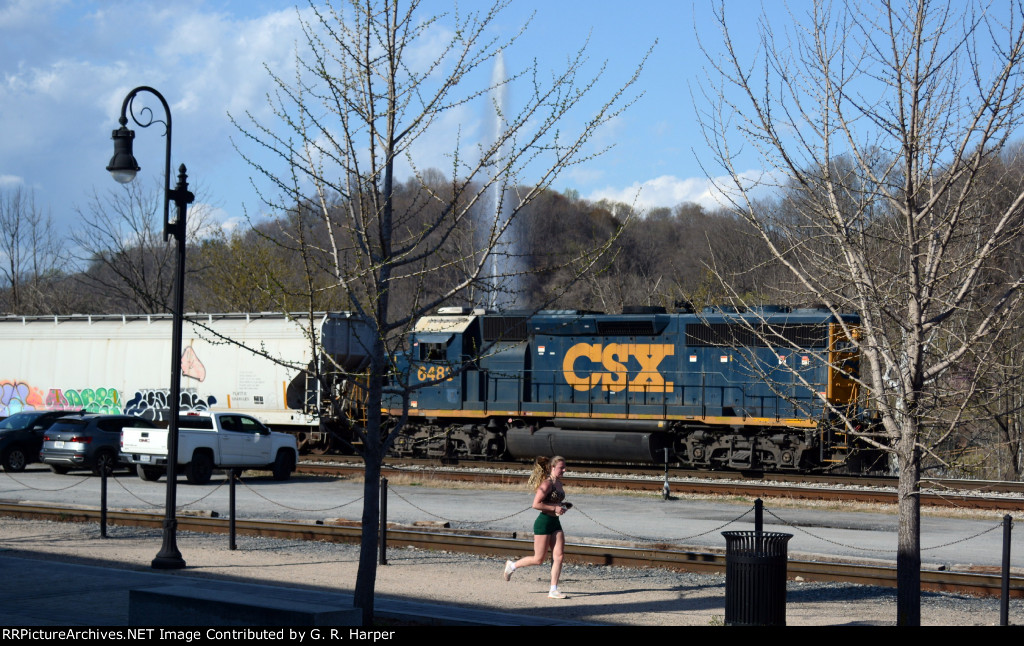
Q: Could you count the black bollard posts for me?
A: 5